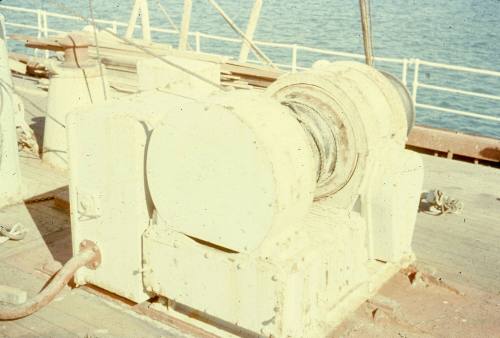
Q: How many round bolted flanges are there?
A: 1